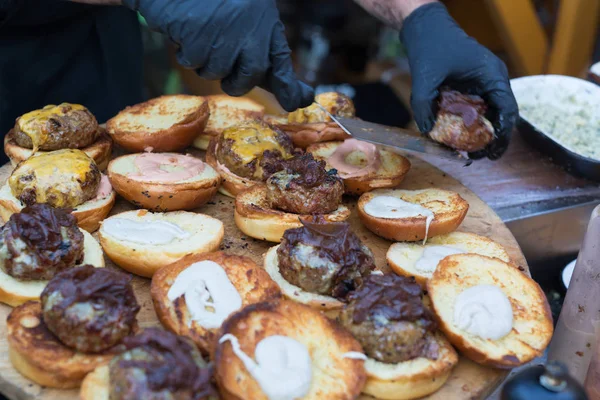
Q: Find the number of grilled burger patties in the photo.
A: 11